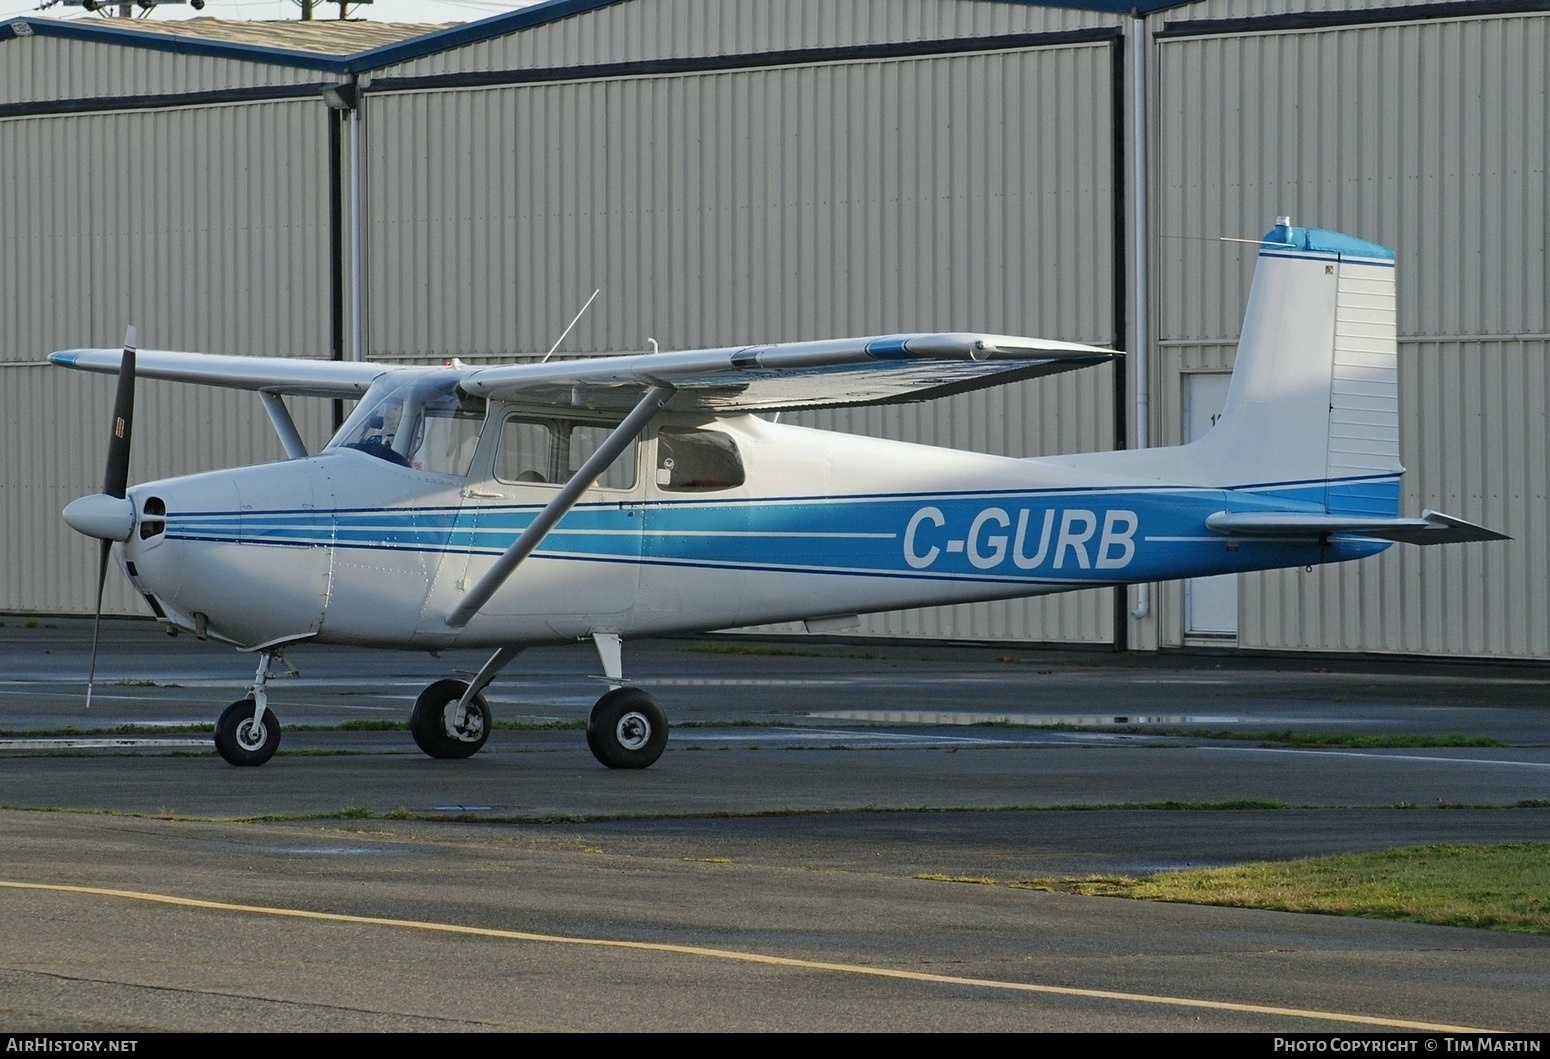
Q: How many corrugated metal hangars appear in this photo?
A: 3